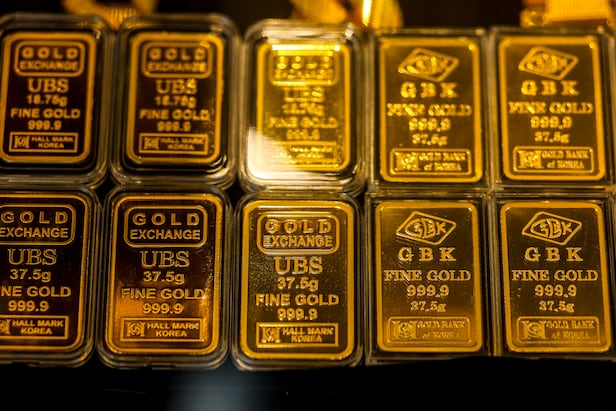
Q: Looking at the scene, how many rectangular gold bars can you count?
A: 10